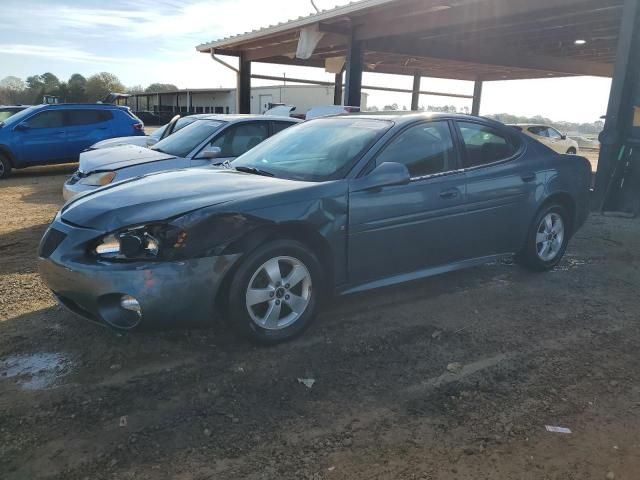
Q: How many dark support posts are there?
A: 6